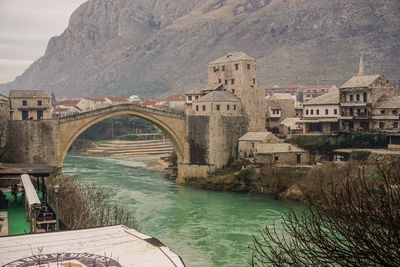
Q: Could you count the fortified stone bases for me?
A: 2